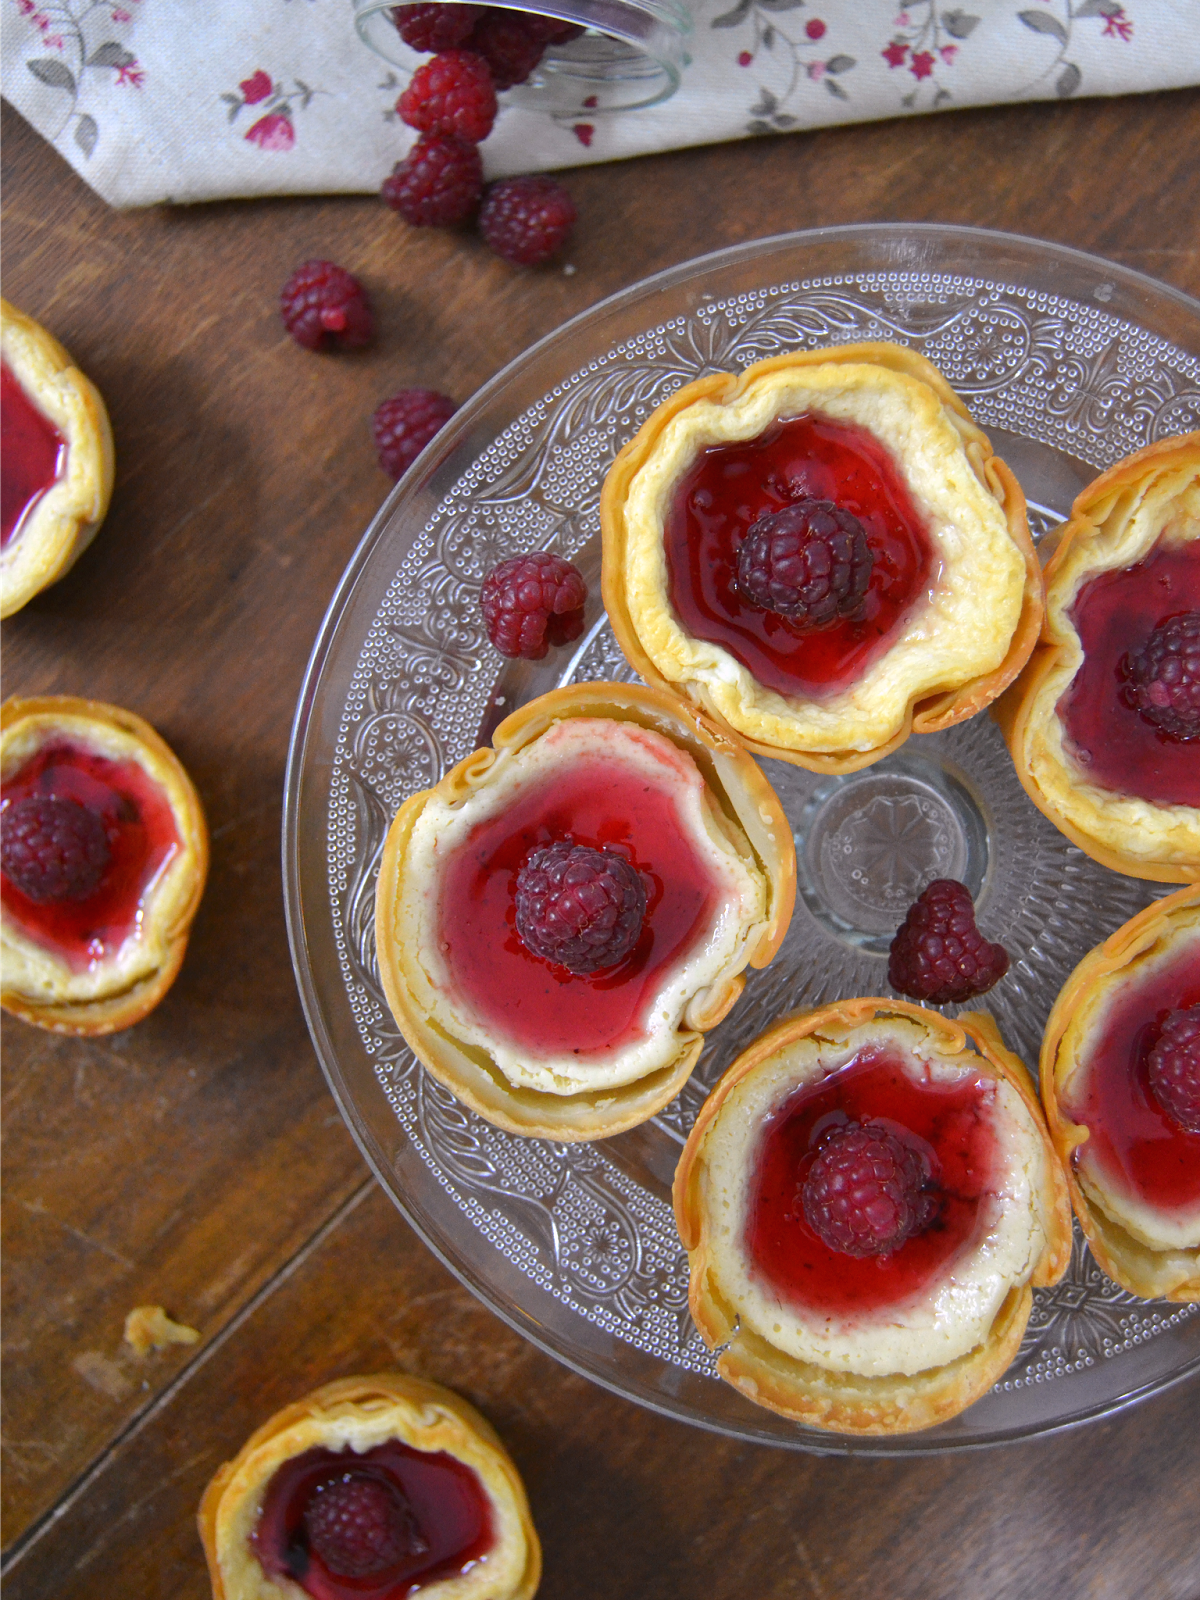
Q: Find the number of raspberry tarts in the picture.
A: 8